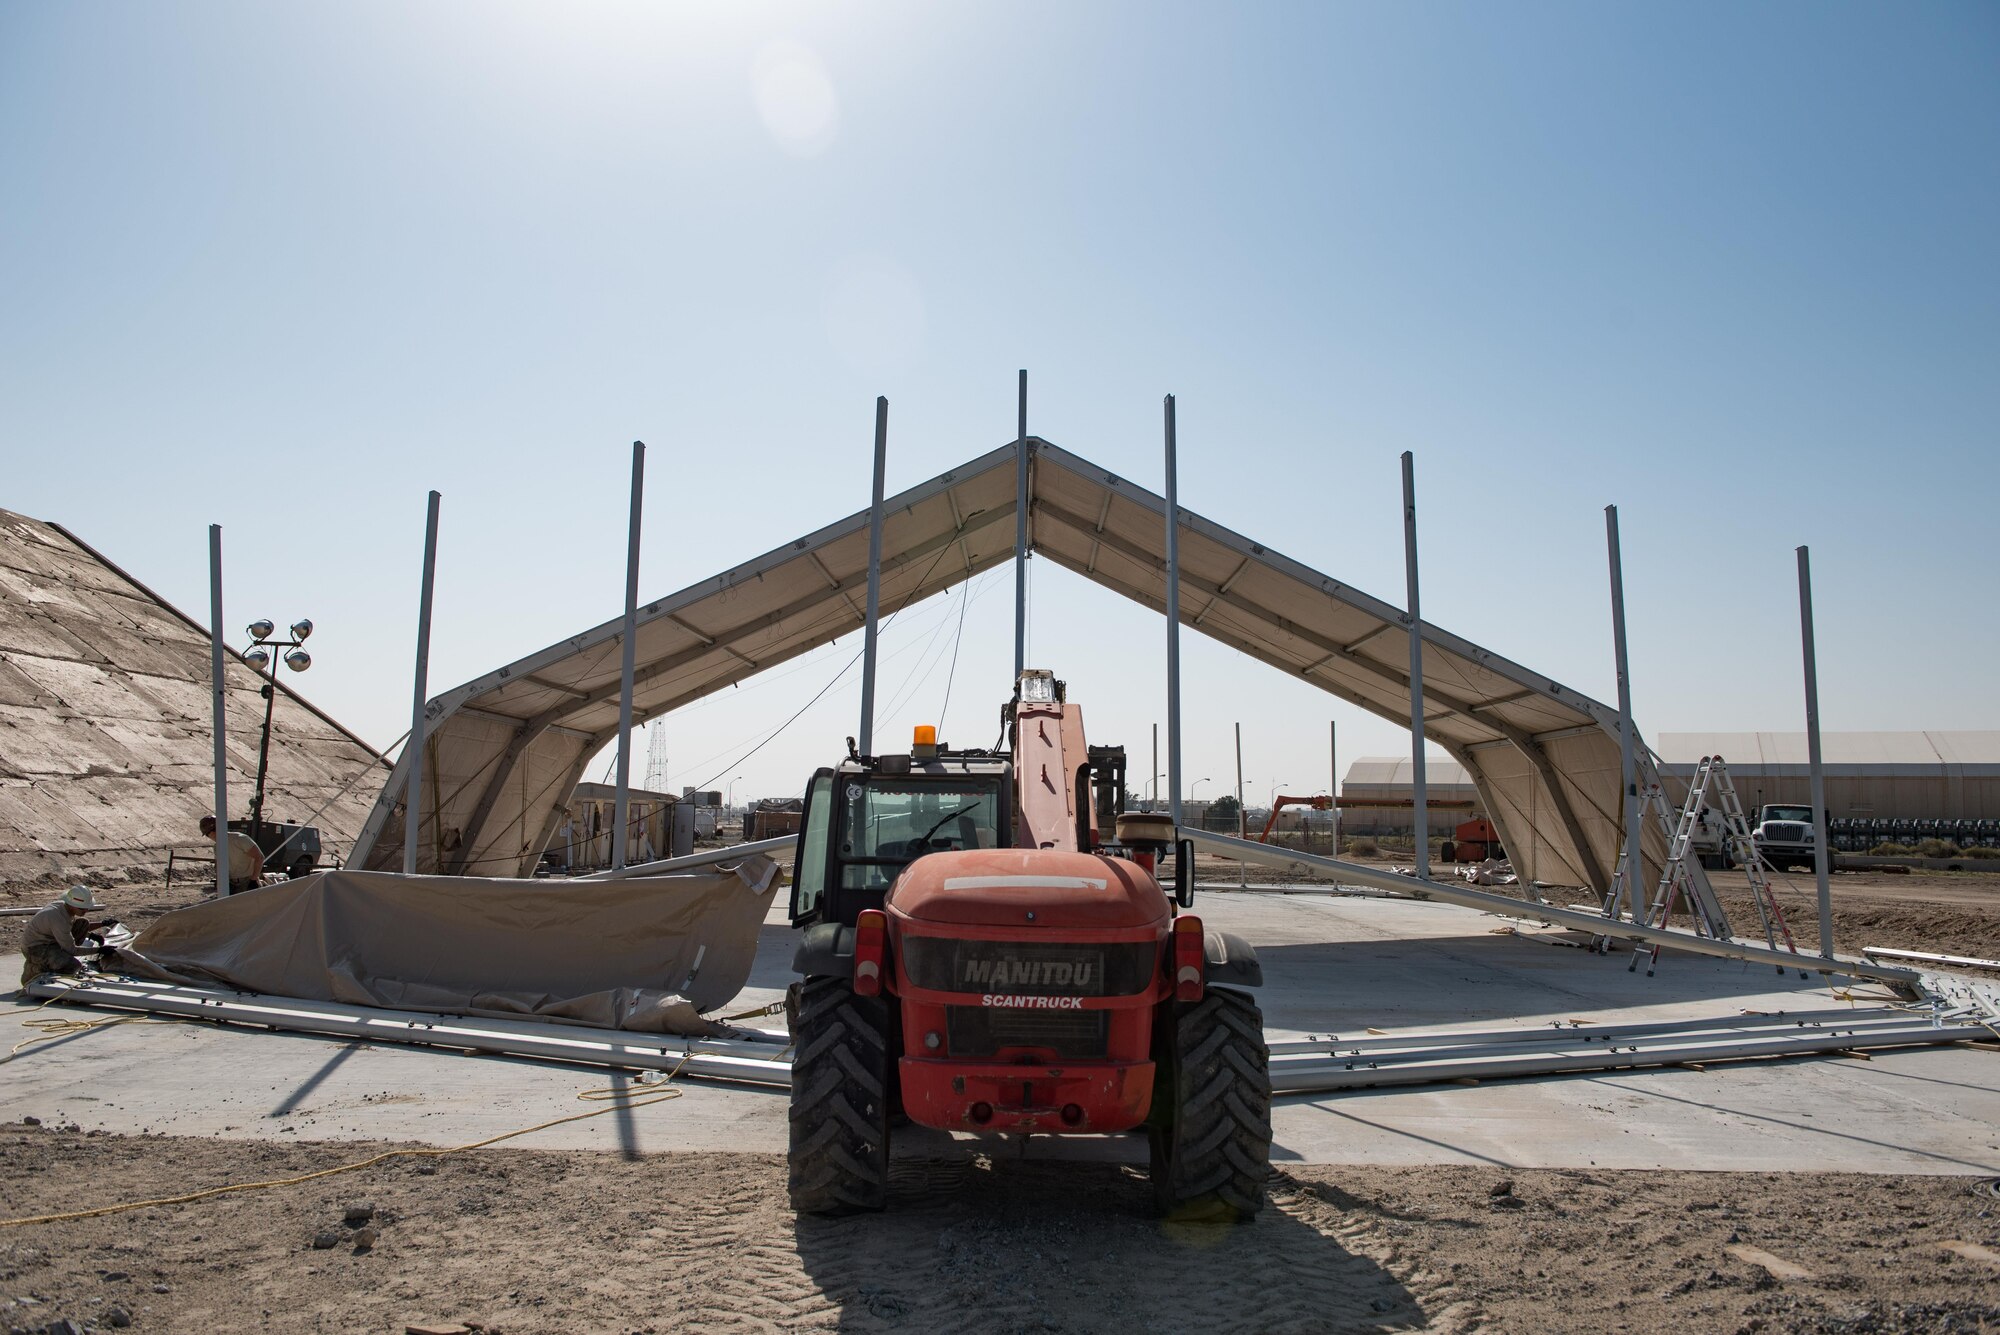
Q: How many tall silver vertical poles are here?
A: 9